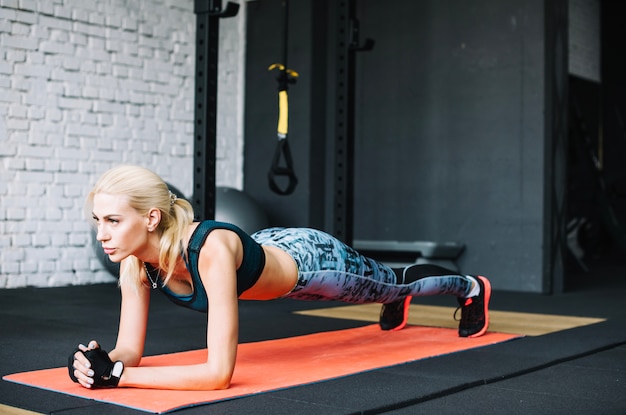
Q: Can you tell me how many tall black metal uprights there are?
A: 2